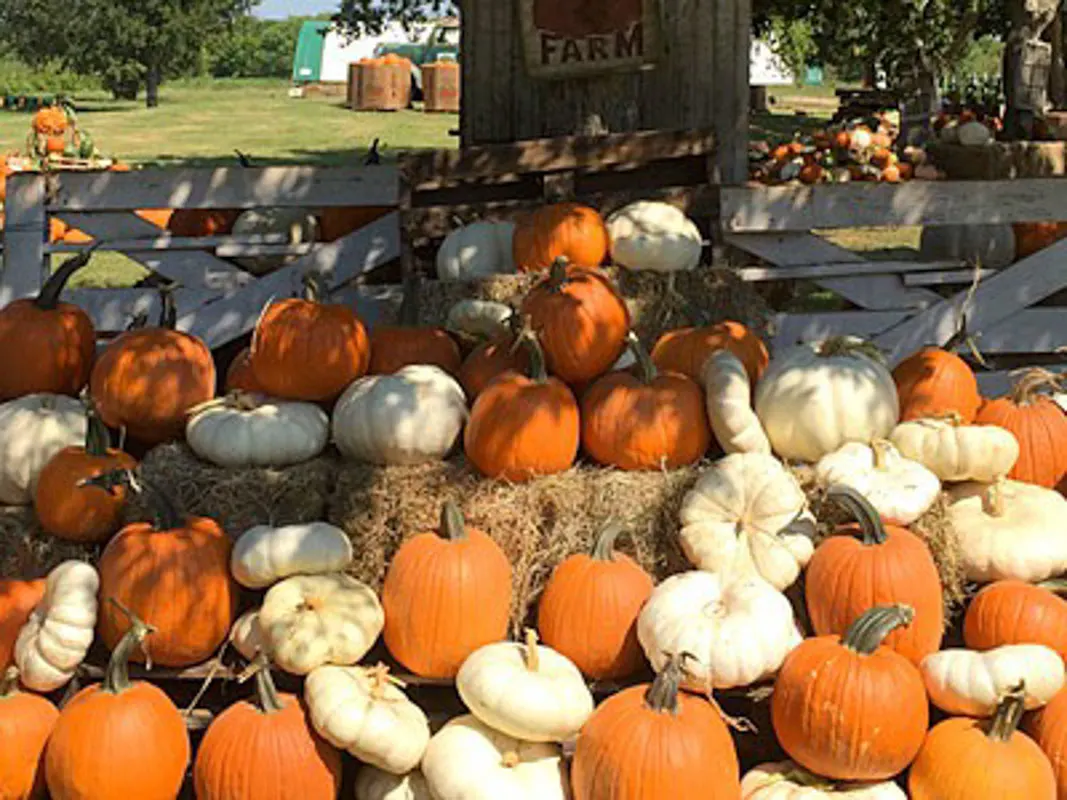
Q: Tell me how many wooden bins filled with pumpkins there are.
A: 2